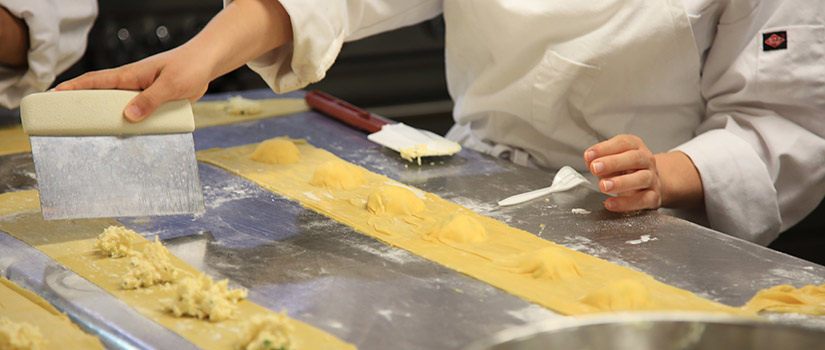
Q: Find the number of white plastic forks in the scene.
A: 1